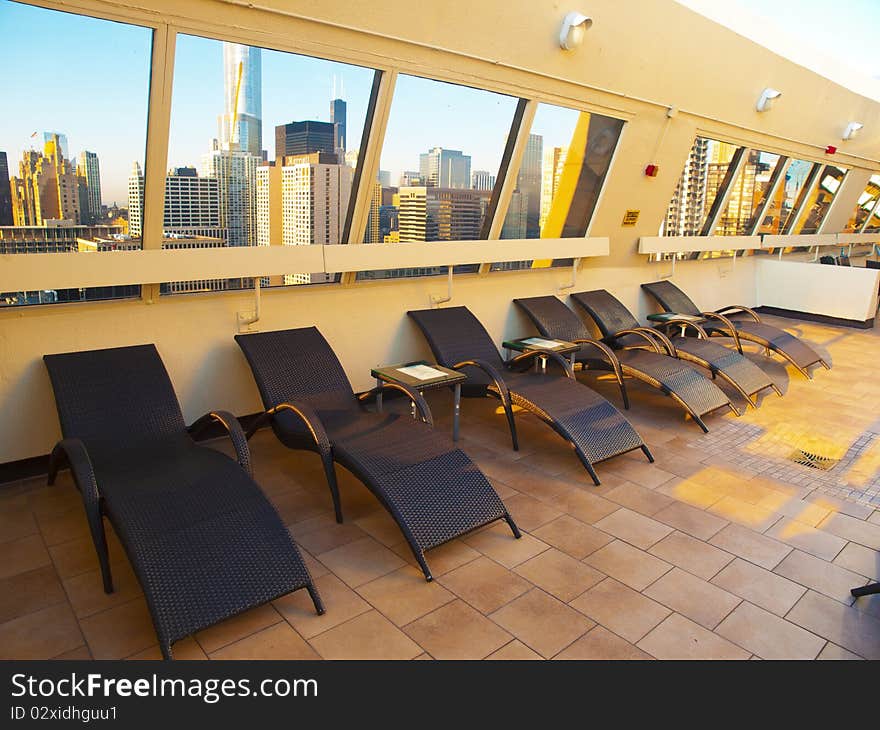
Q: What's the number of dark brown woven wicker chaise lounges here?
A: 6